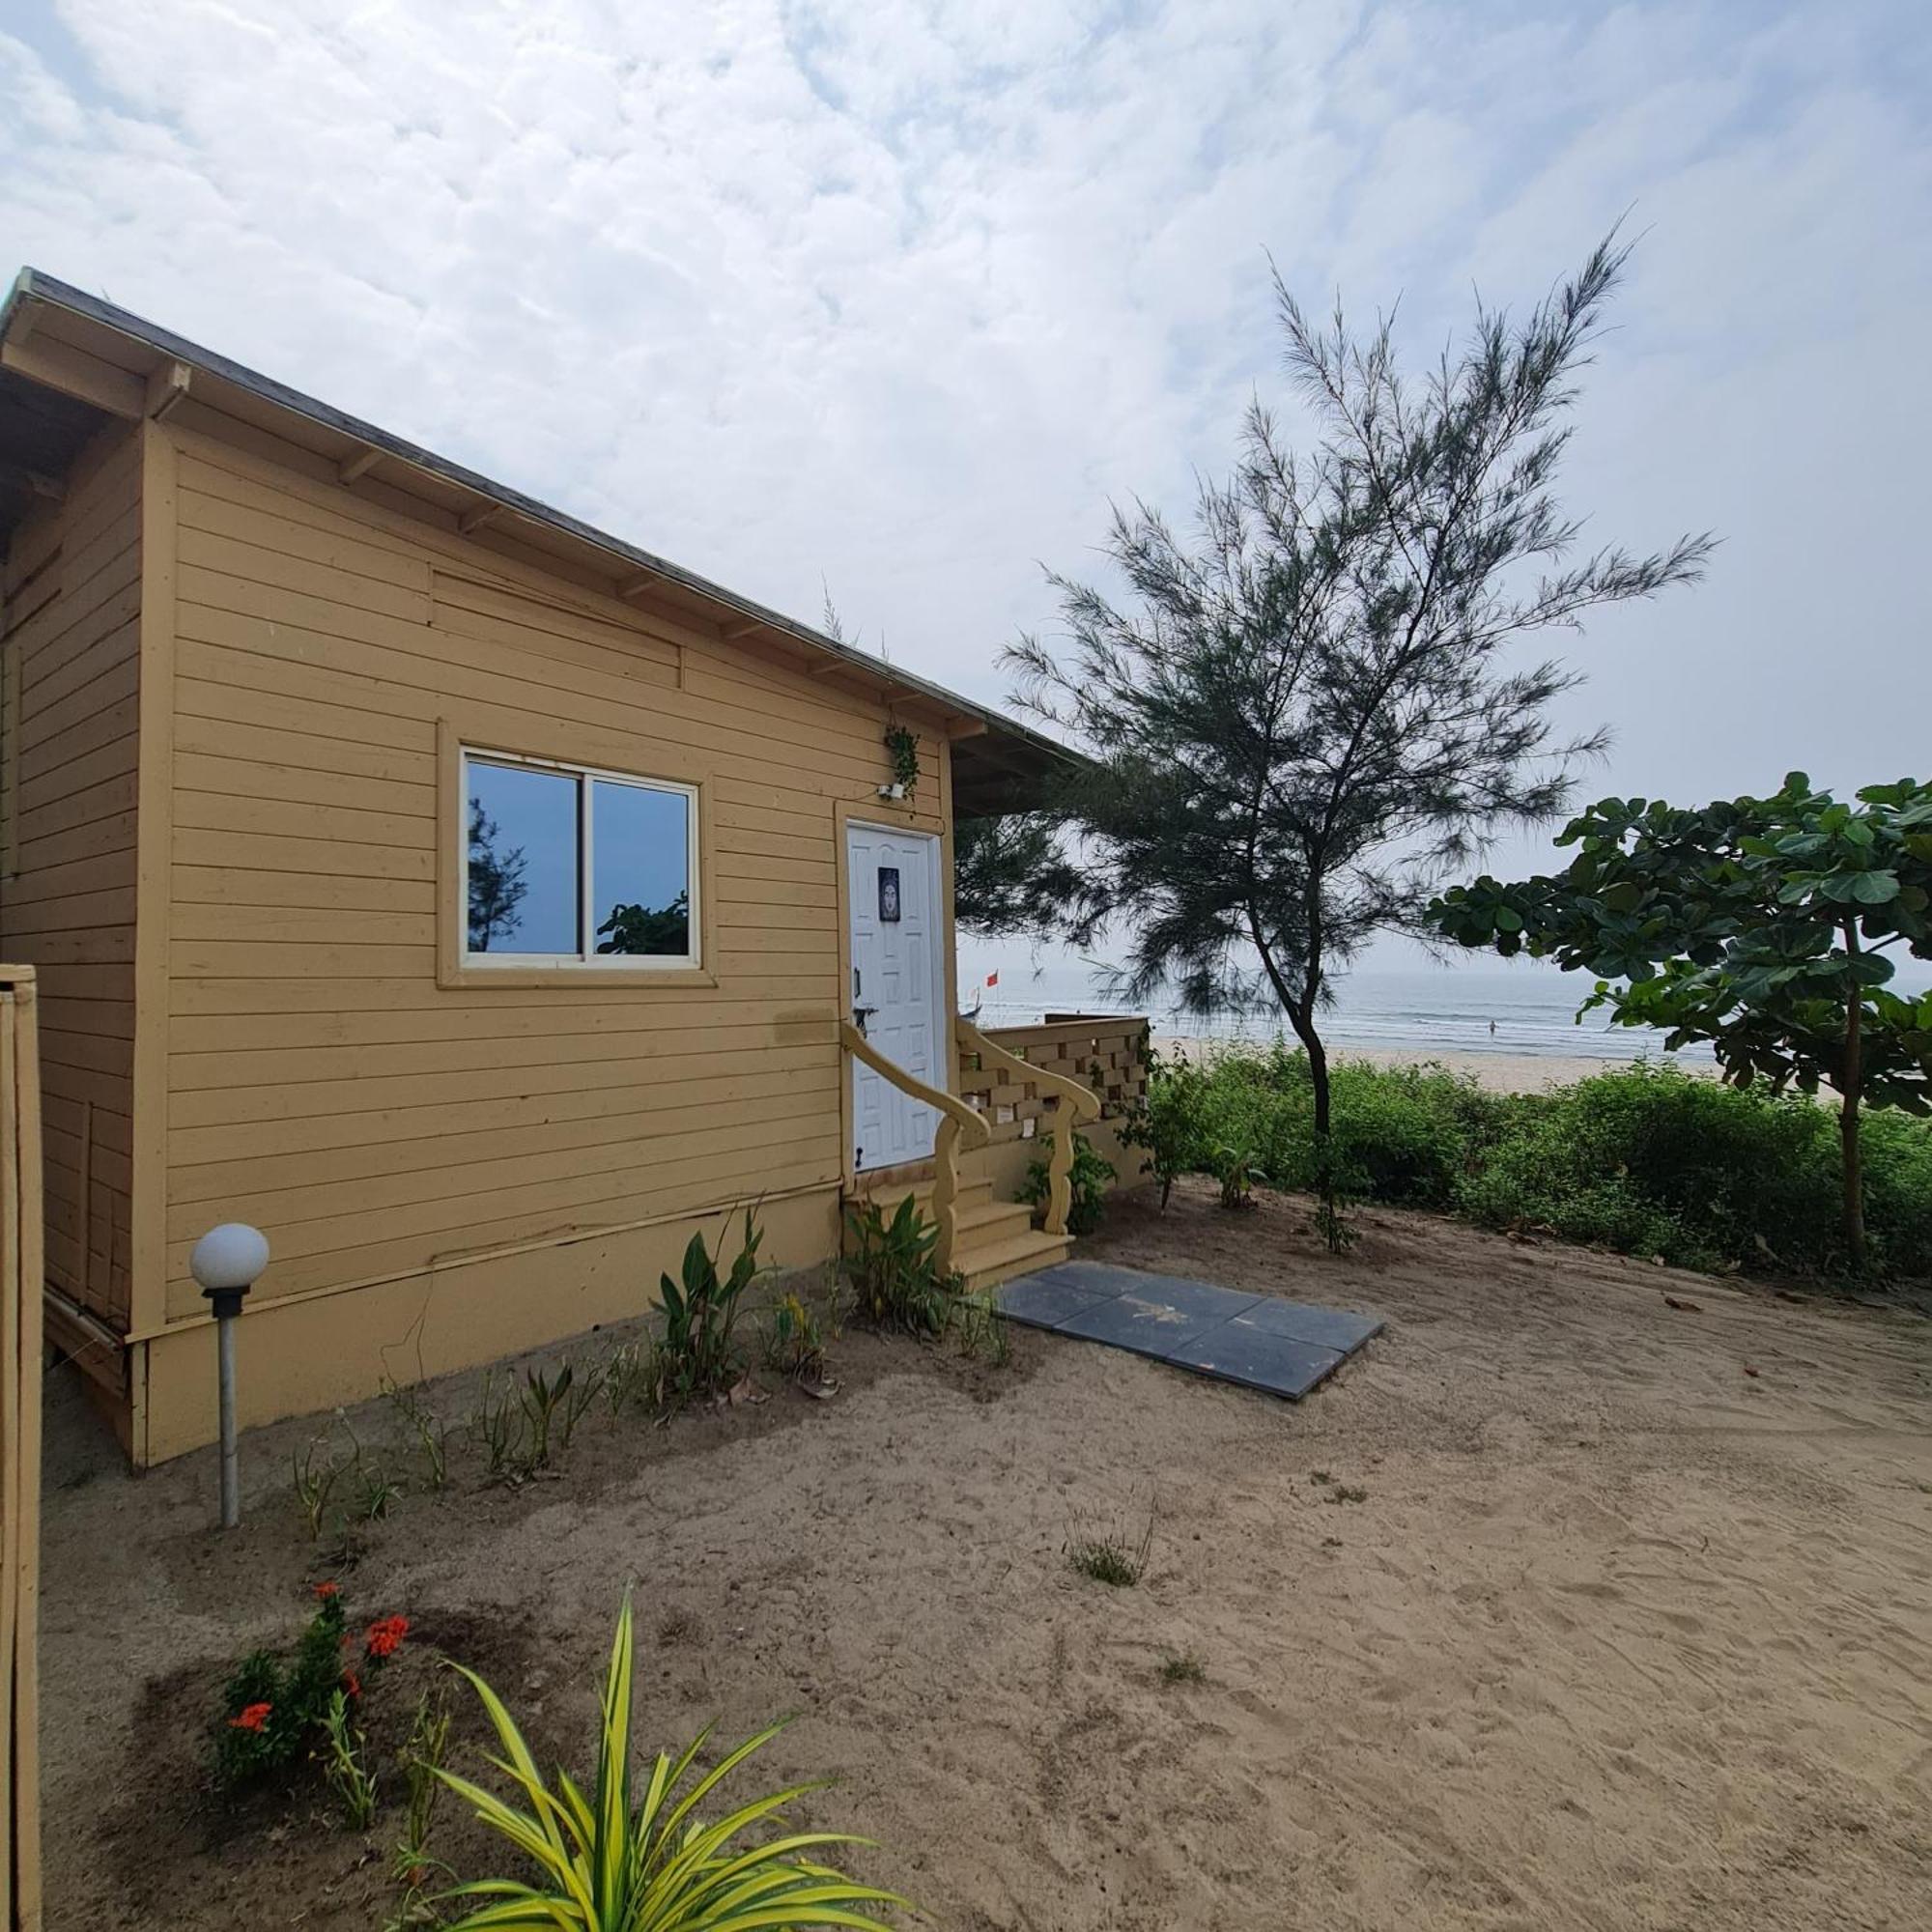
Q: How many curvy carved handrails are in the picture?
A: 2